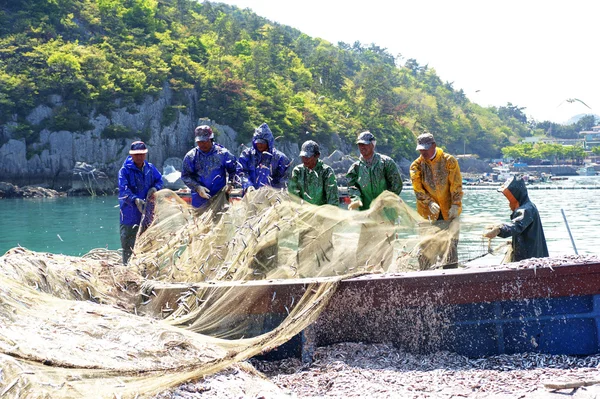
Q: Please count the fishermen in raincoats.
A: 7